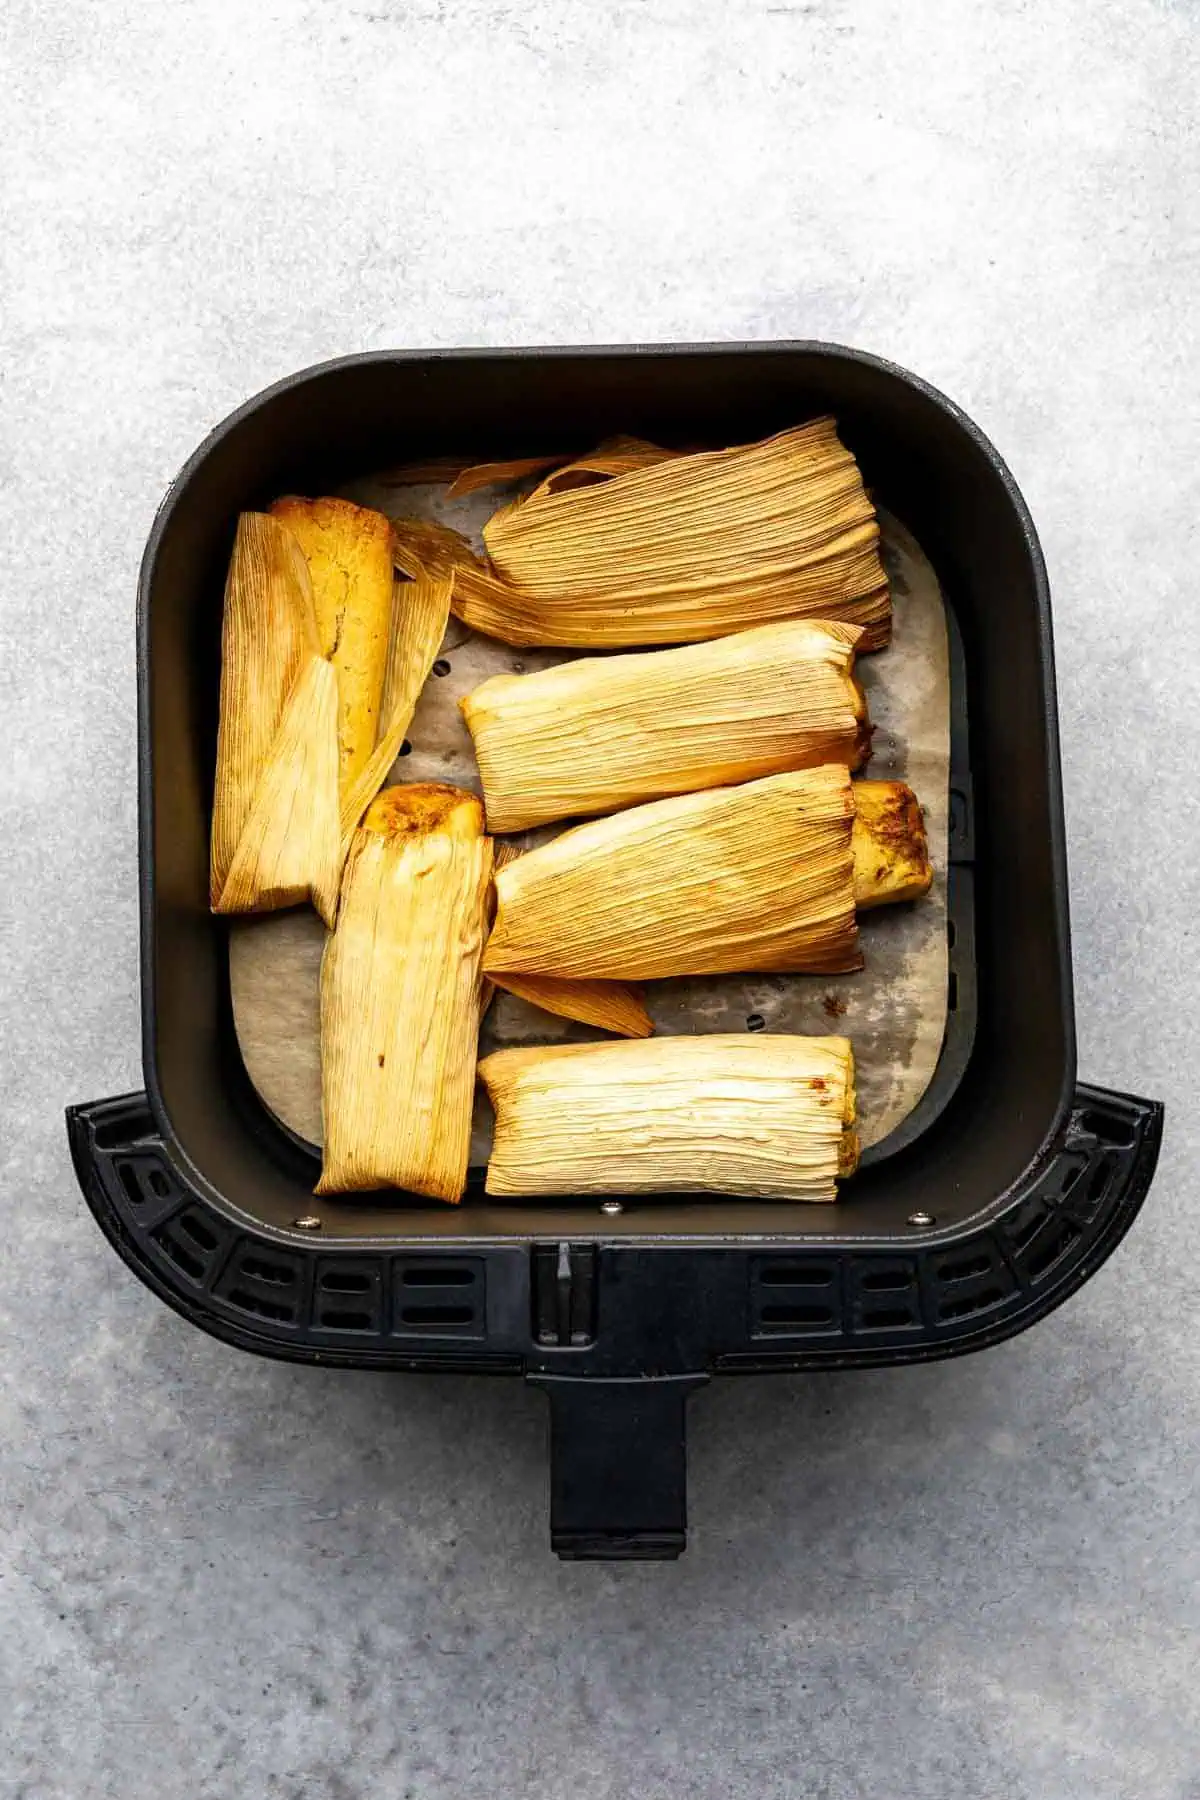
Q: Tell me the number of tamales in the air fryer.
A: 6